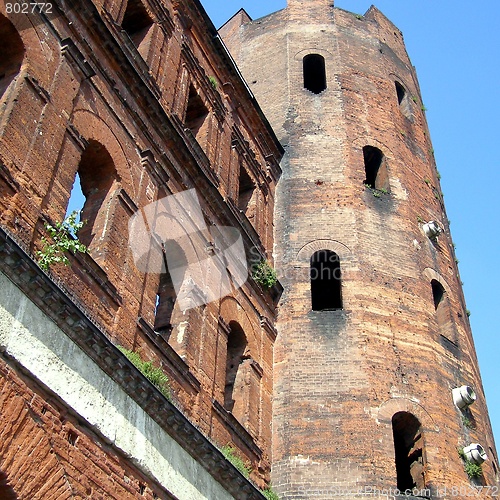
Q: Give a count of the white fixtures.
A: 3